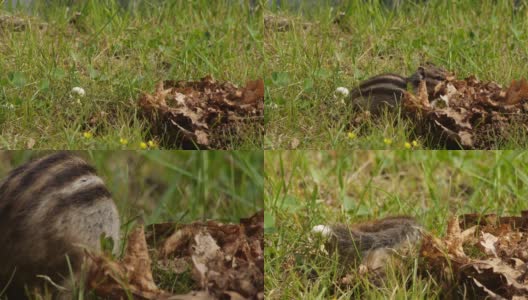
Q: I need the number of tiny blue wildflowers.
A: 0